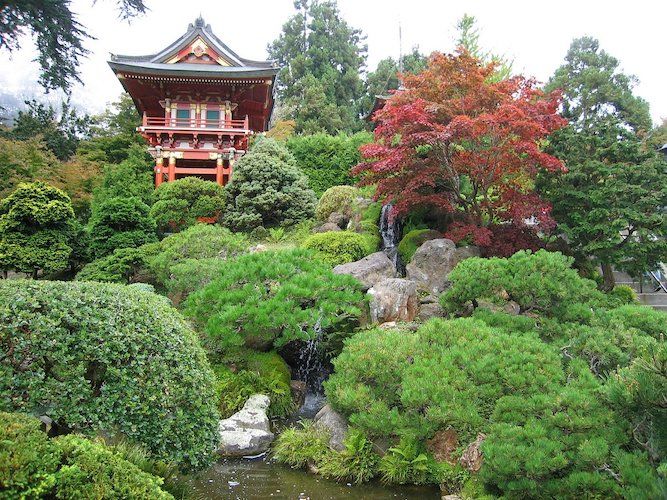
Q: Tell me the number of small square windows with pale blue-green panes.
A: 2